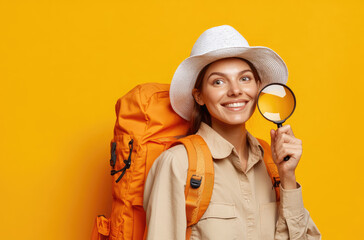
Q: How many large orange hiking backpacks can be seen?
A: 1